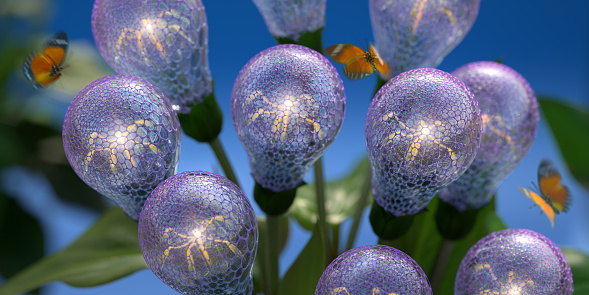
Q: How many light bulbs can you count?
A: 10